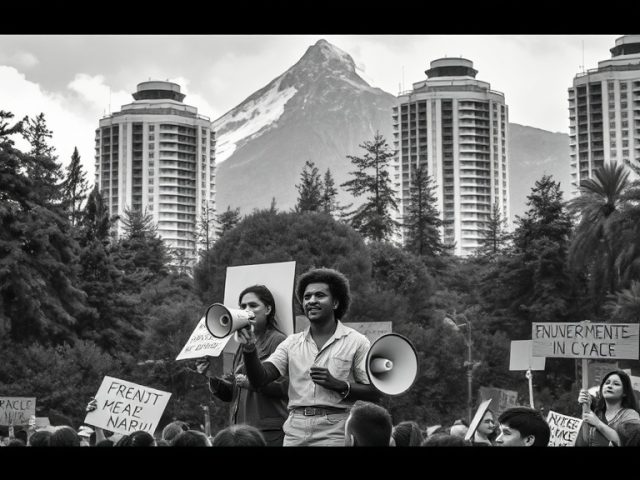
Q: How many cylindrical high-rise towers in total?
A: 3